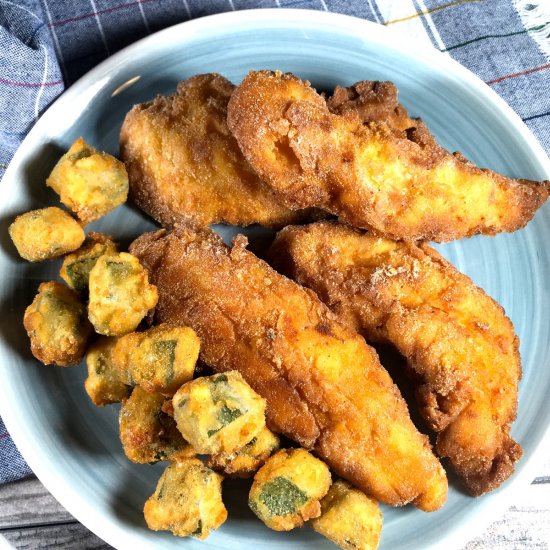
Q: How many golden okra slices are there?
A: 13